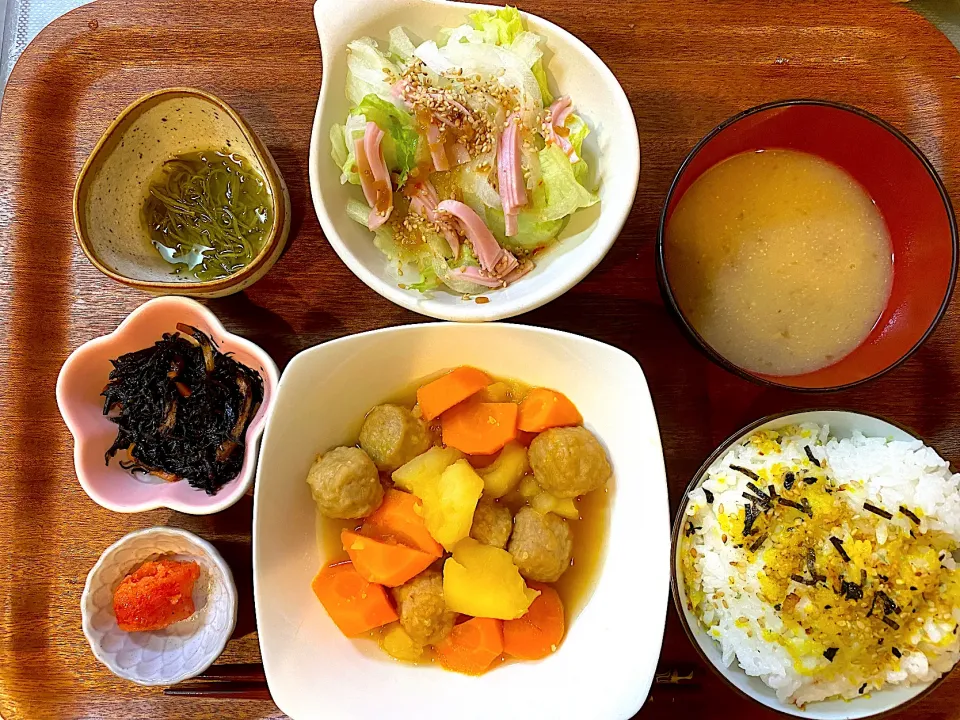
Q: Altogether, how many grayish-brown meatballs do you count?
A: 6